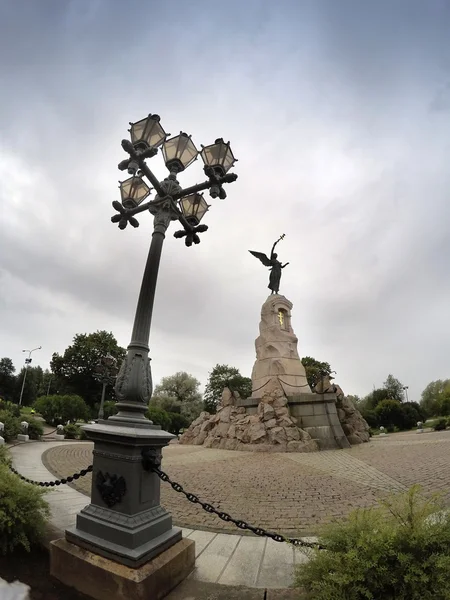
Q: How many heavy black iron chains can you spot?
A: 2